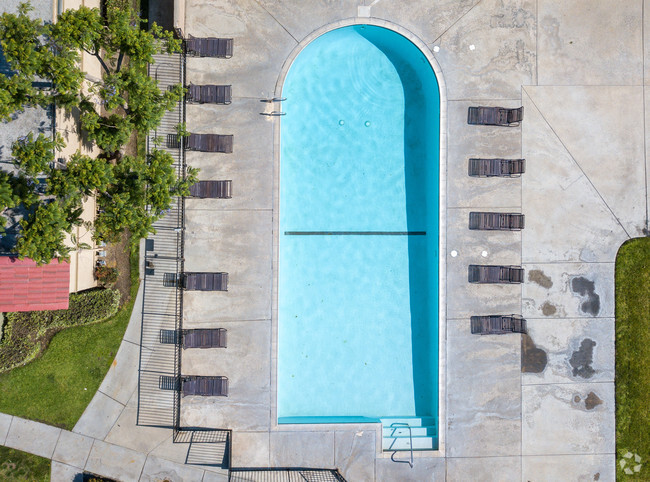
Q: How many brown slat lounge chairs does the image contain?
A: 12